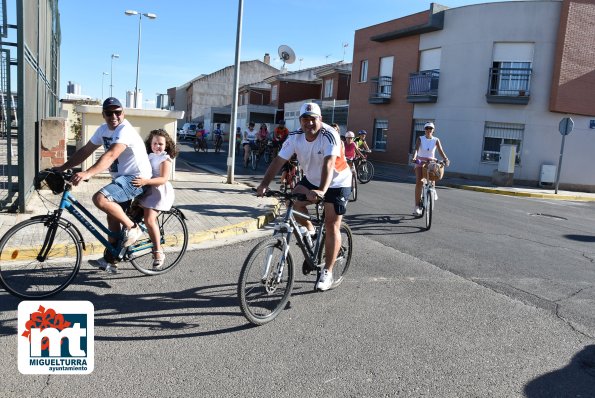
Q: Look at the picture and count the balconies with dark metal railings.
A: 3